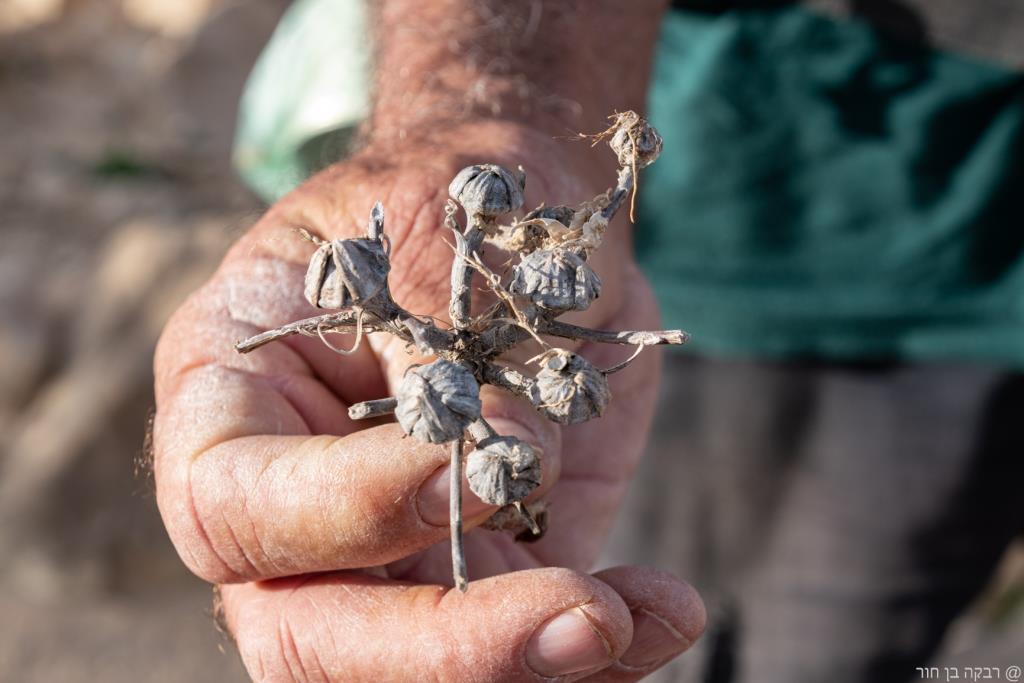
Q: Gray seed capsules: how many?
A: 7